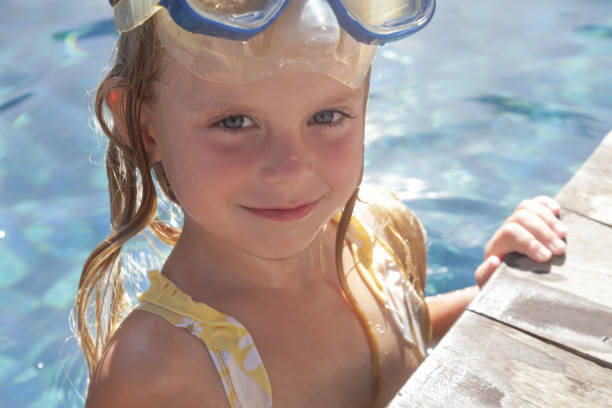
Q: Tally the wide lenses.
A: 2